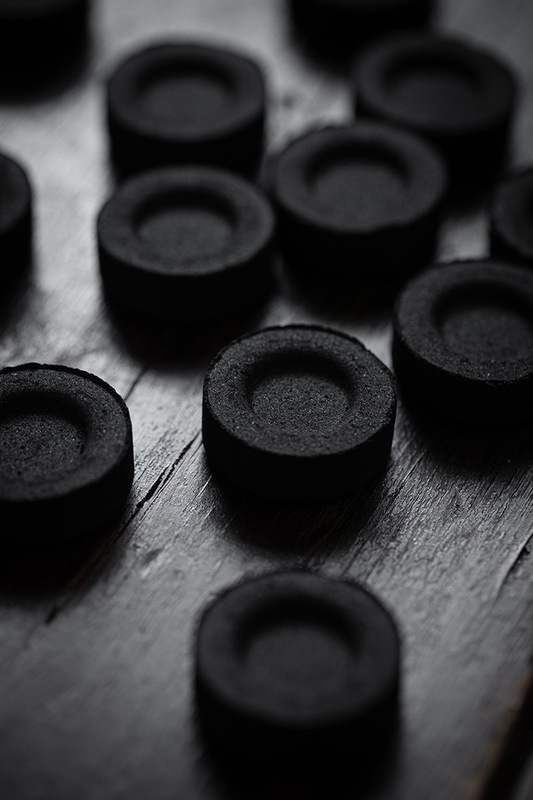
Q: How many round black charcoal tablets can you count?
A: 12